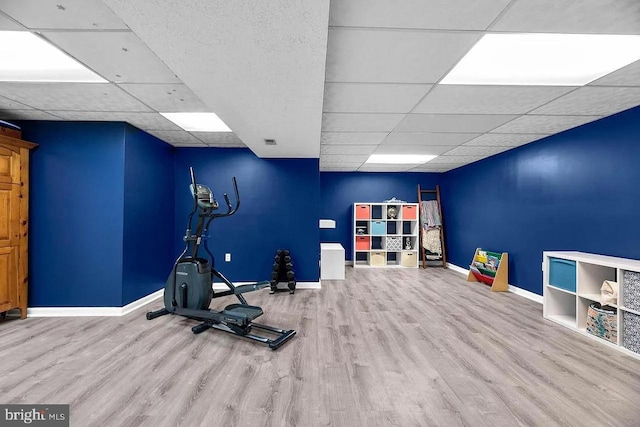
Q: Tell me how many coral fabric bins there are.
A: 3